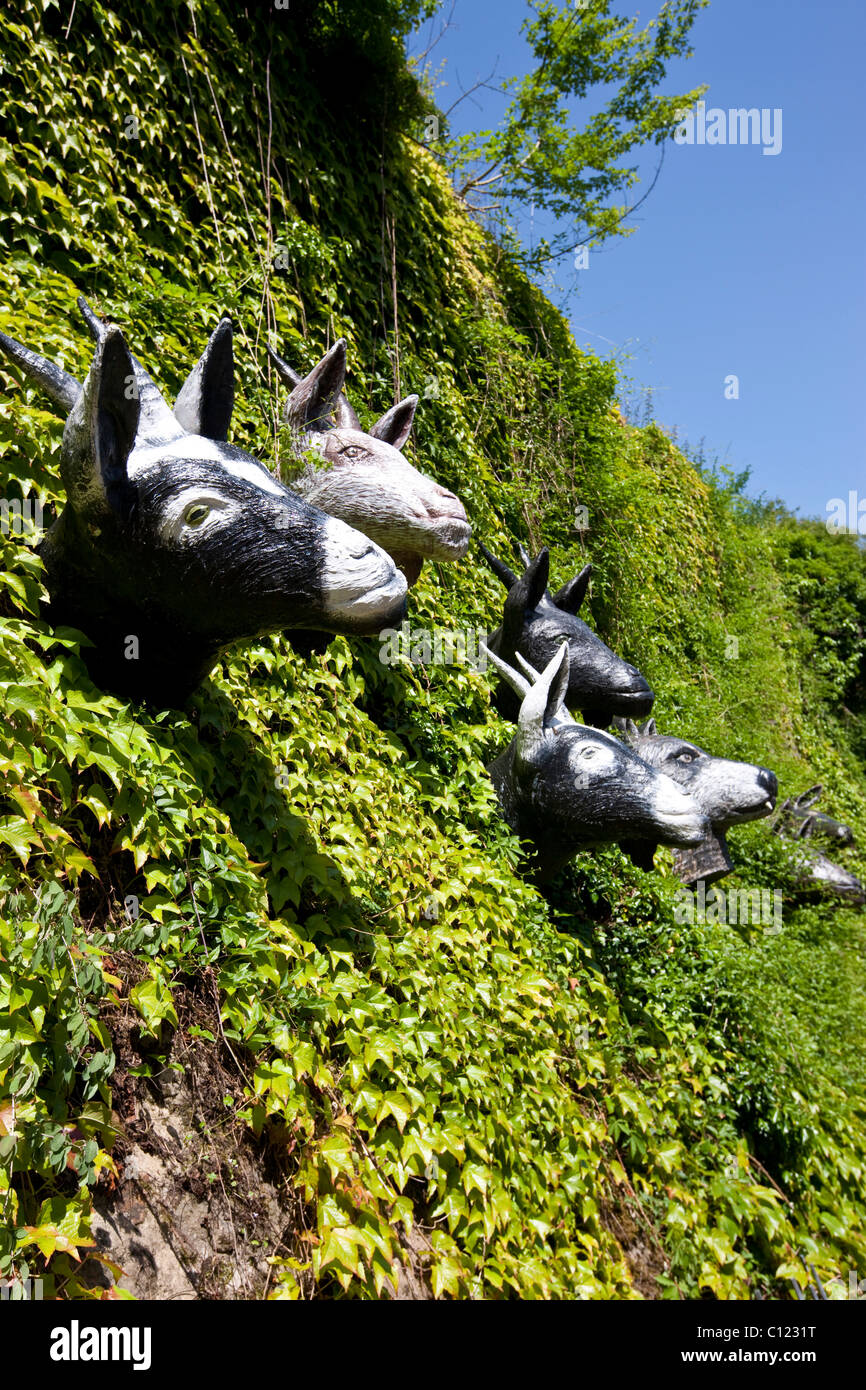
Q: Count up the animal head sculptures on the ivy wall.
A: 7